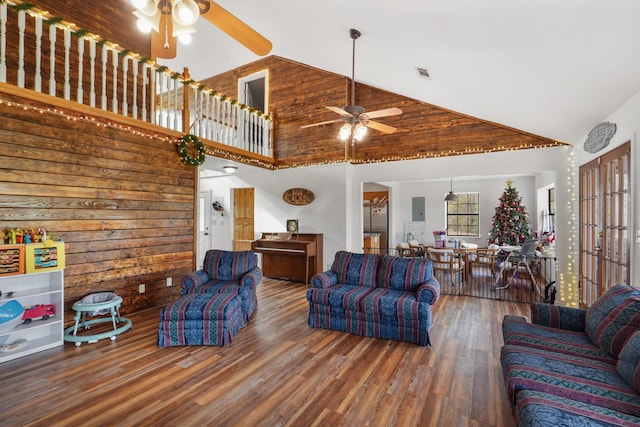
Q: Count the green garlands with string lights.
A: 1